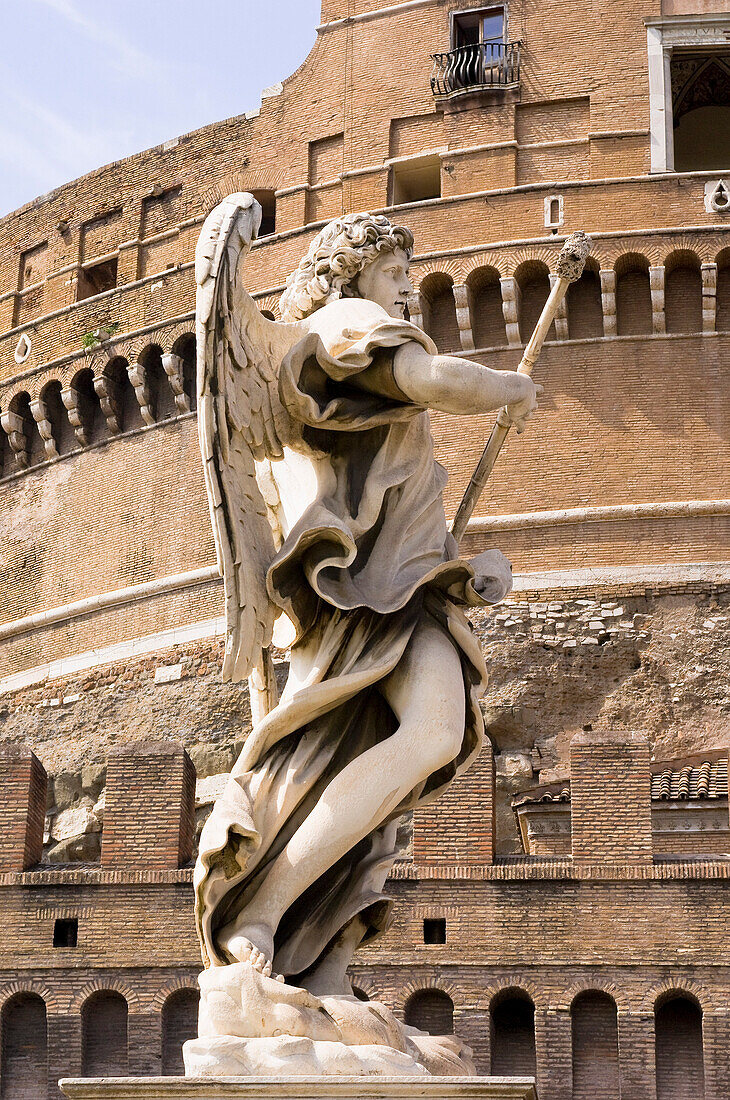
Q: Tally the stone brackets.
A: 13